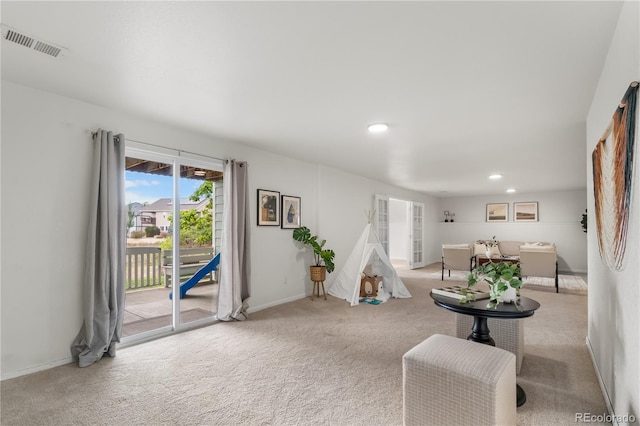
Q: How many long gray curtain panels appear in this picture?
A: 2